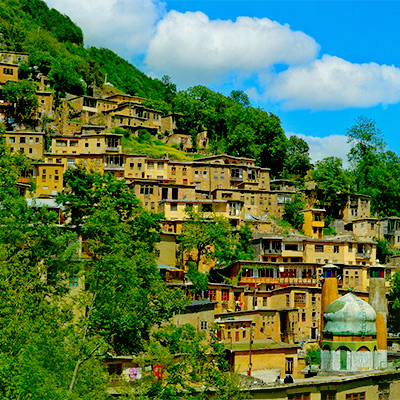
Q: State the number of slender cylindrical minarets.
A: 2